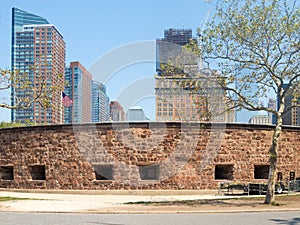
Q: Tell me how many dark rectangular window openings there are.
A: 6